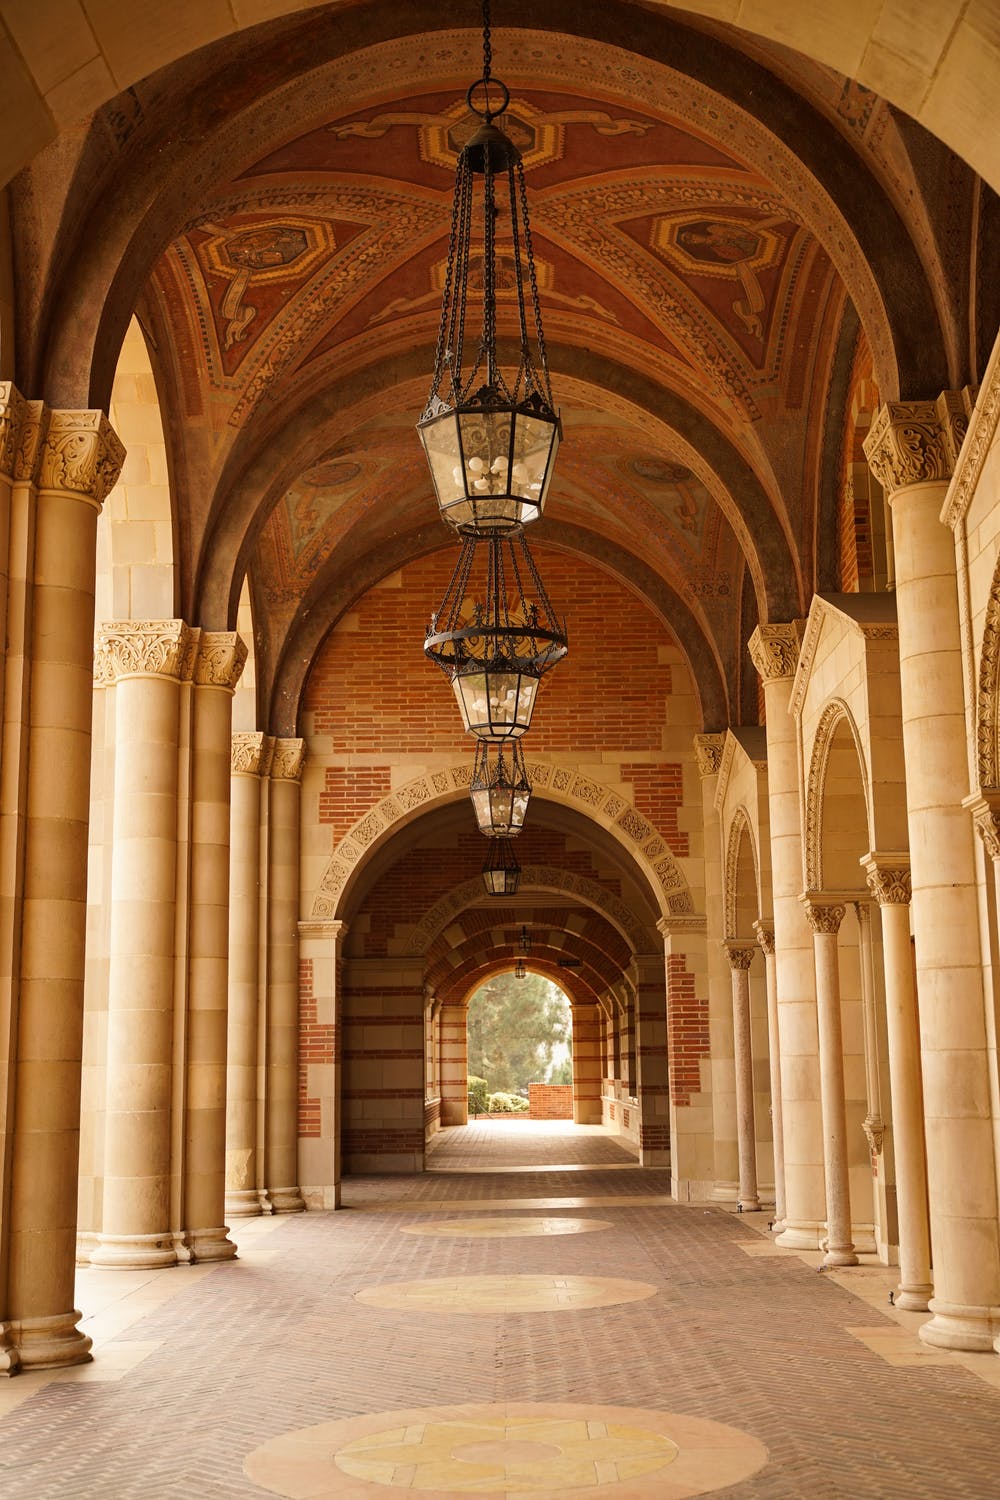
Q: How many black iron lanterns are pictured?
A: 6